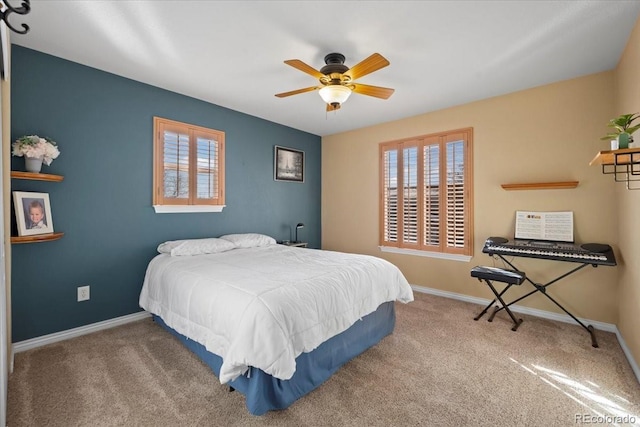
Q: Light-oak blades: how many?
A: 5